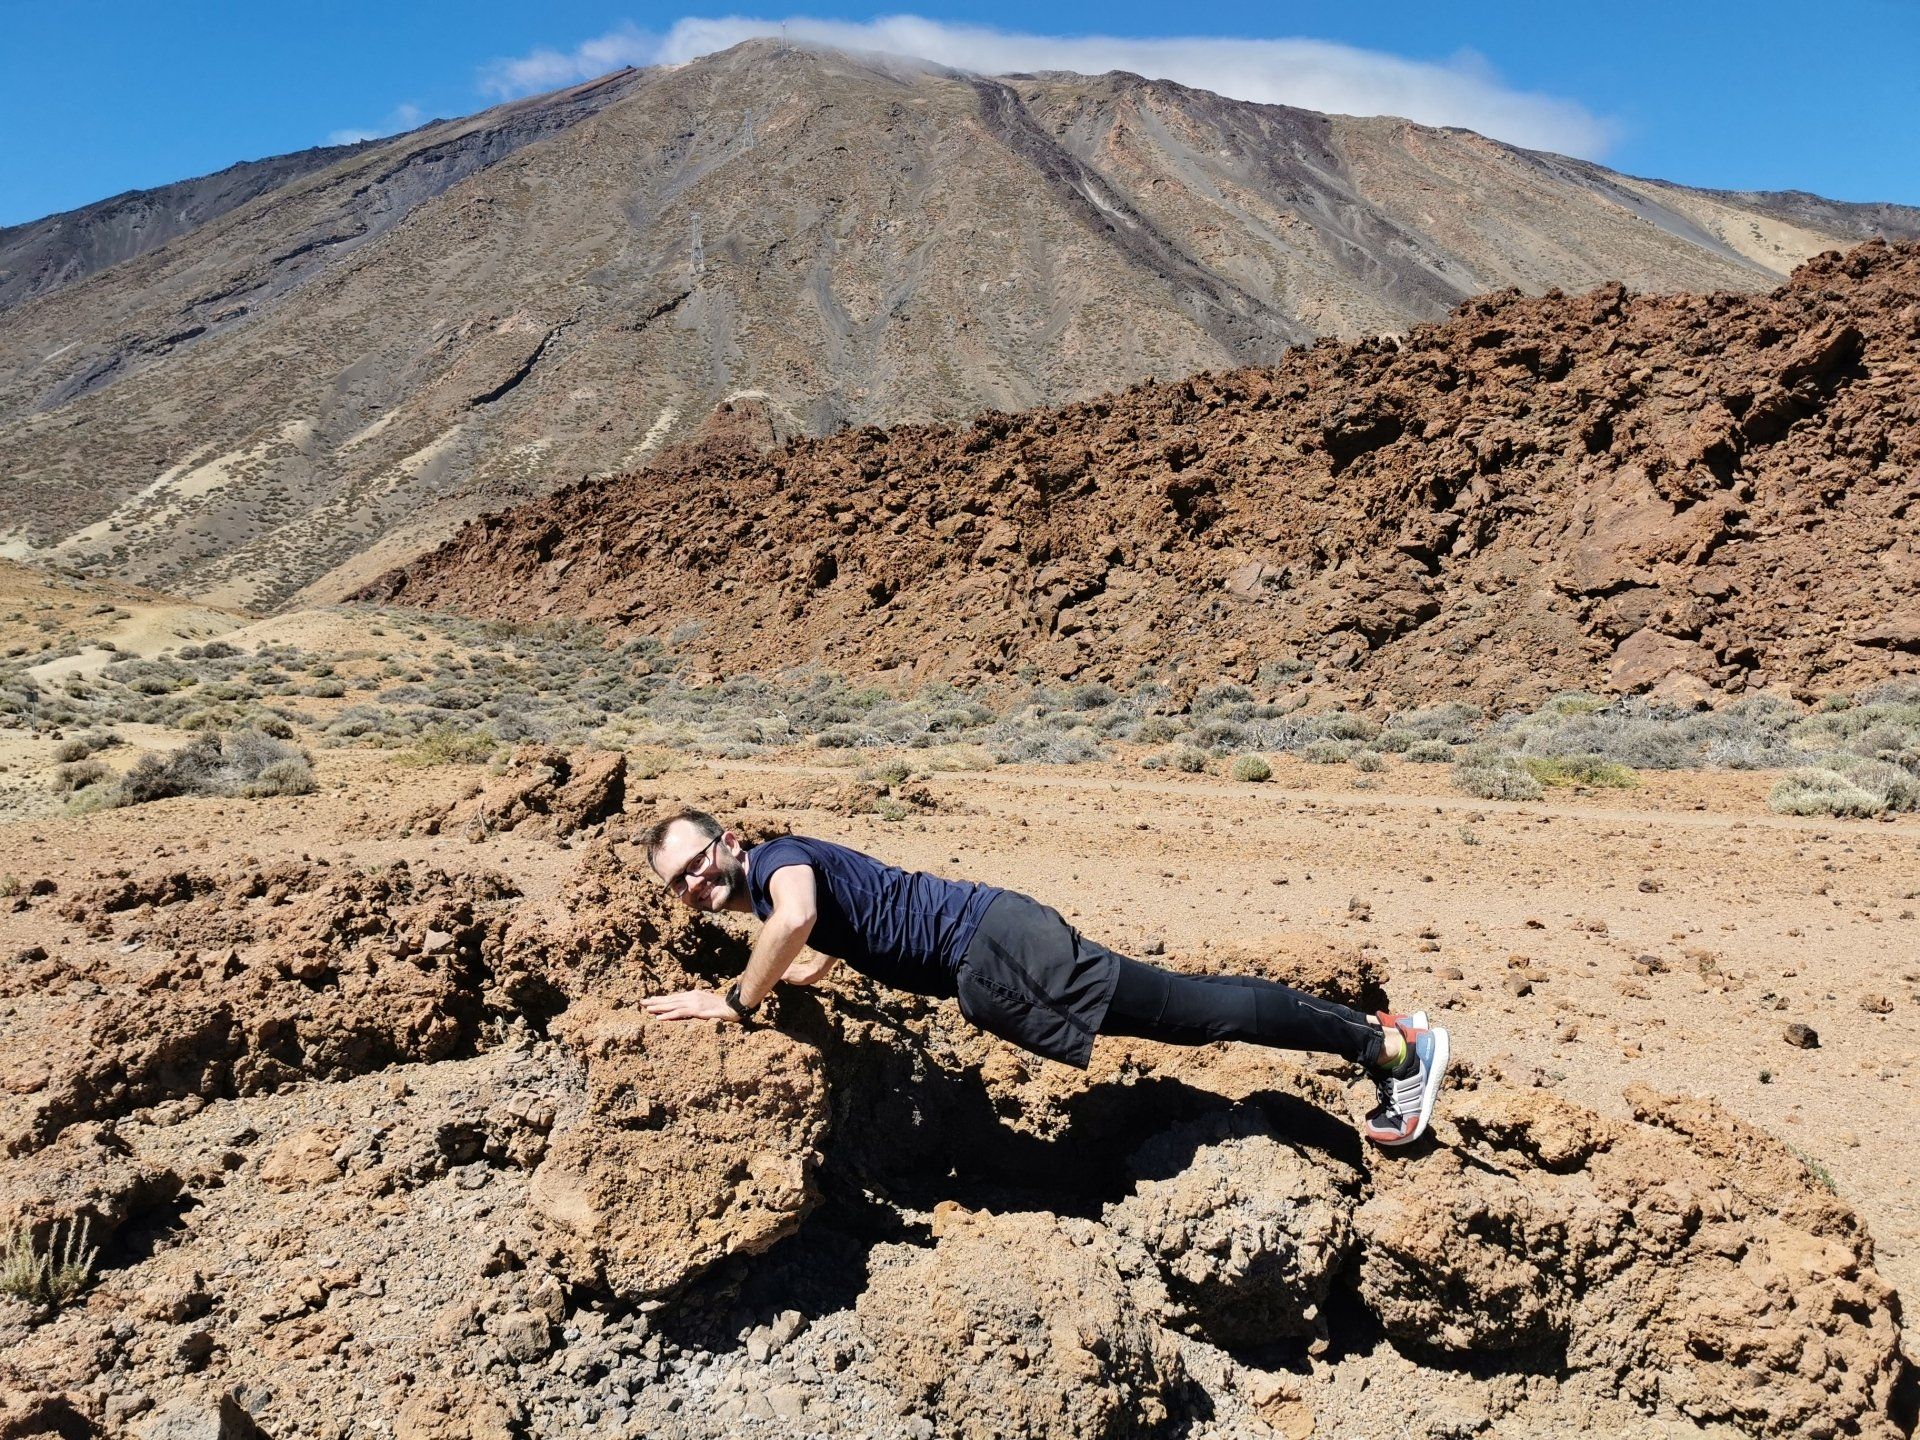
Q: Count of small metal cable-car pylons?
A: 3